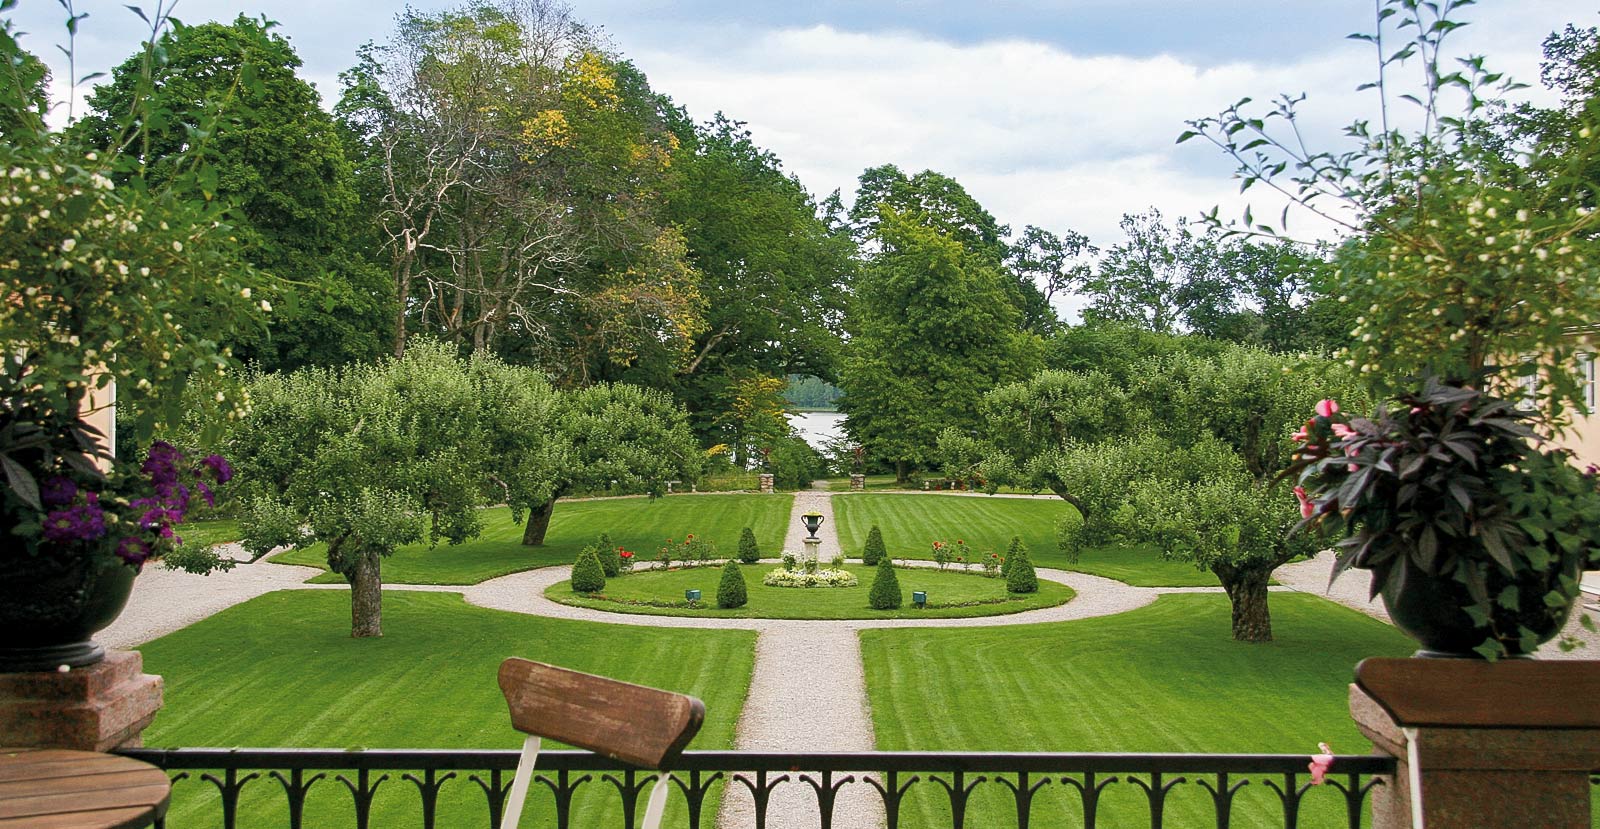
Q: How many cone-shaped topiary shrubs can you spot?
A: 8